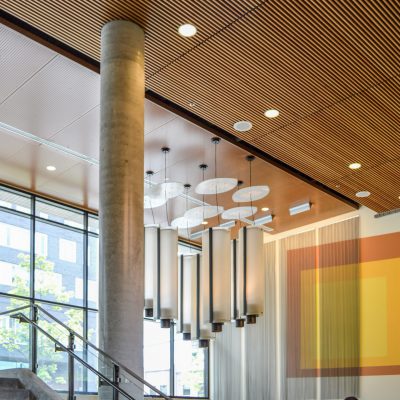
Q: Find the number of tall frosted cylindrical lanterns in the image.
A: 7